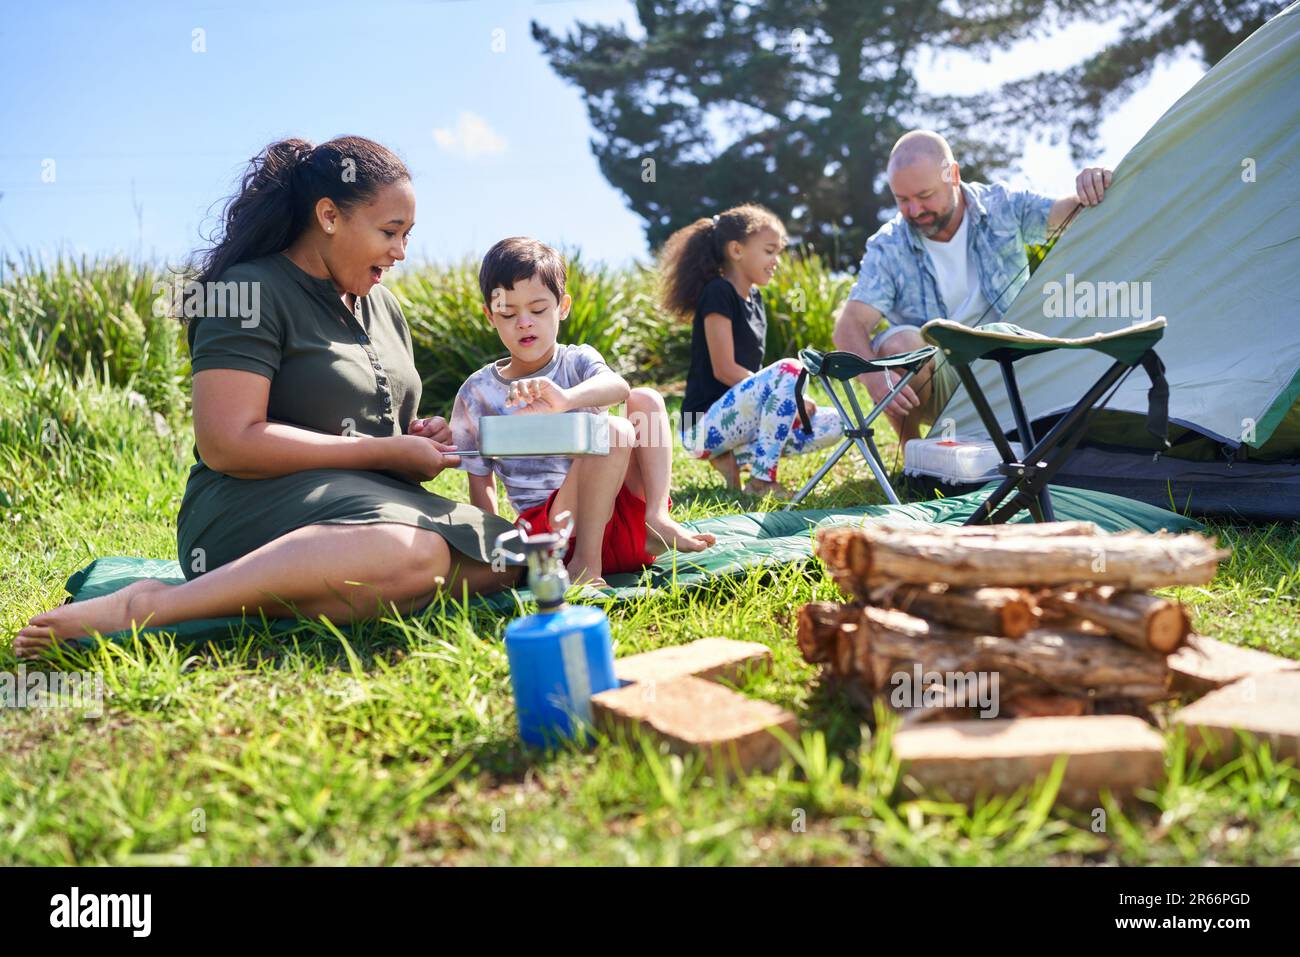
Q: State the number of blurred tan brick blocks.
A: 5